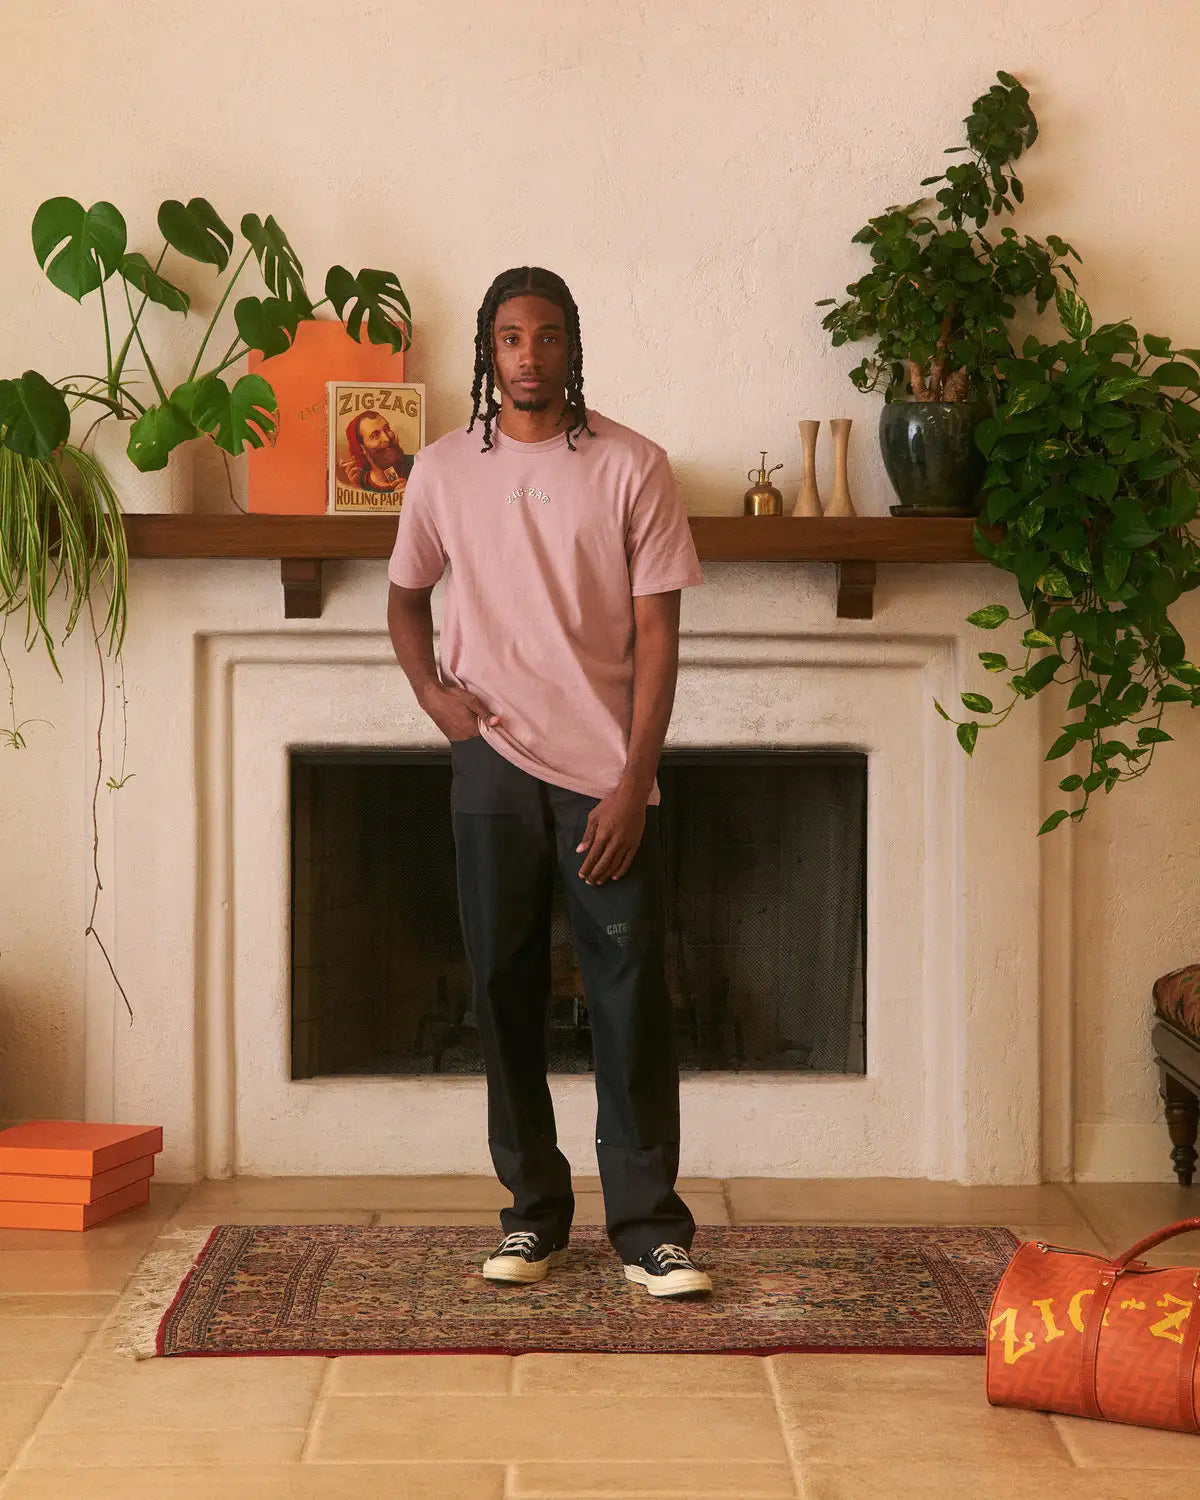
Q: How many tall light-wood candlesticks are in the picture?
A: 2